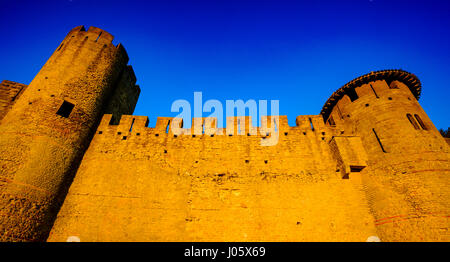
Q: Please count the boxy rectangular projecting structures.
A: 1